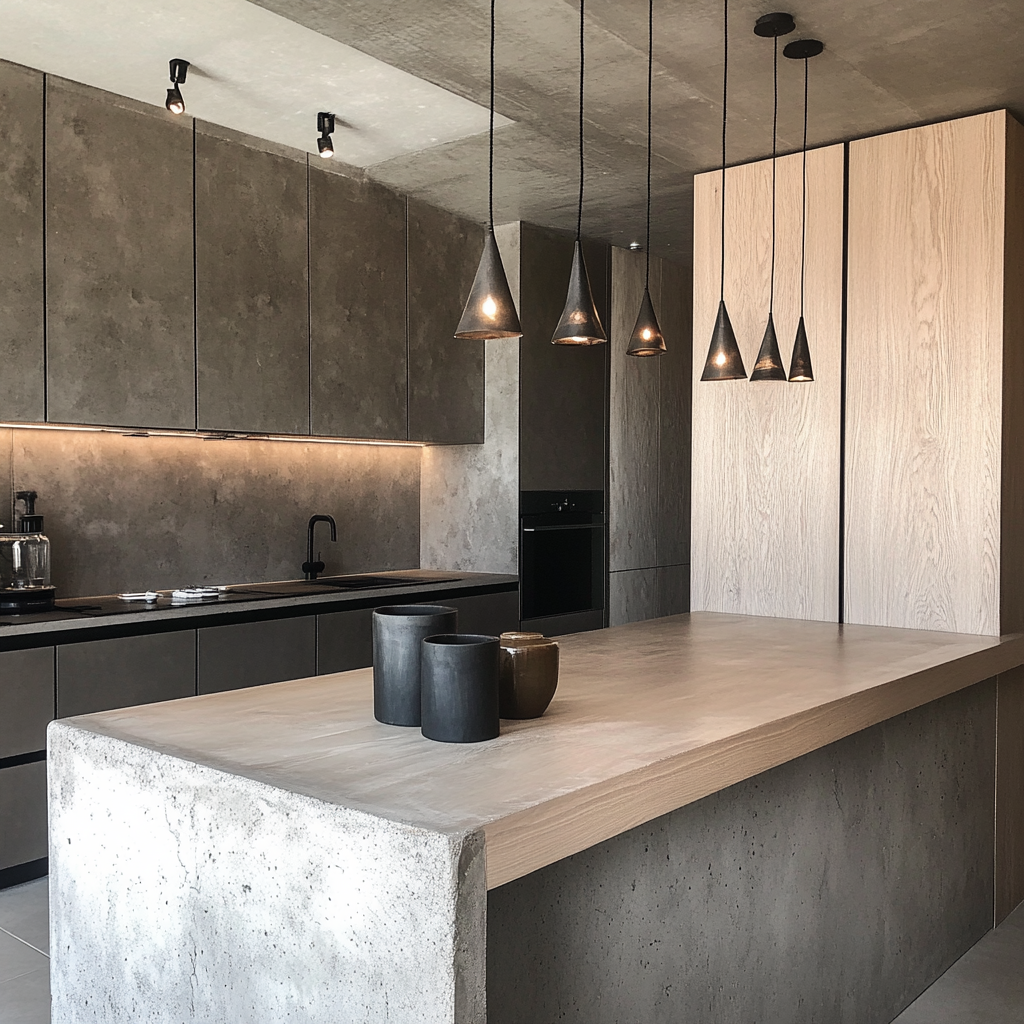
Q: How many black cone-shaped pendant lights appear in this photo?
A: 6